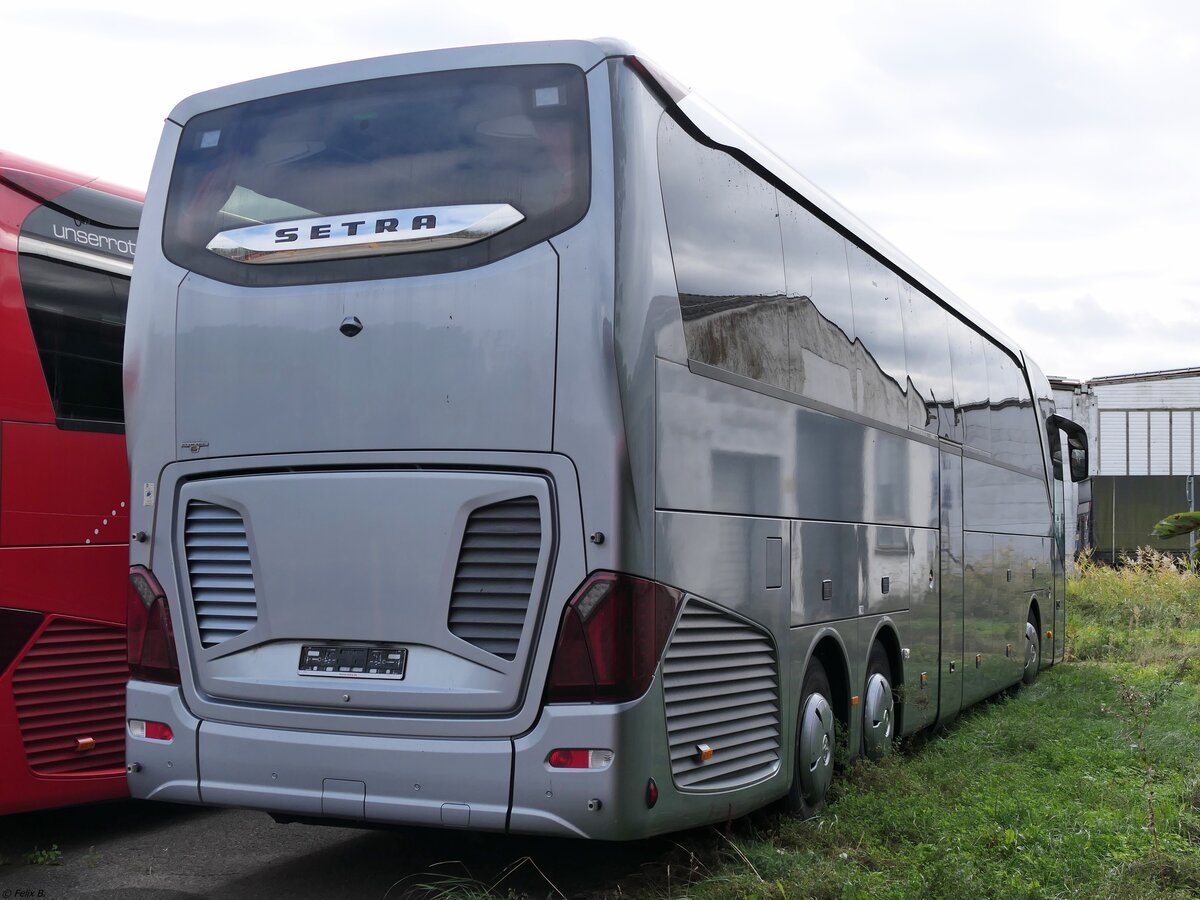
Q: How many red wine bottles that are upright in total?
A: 0